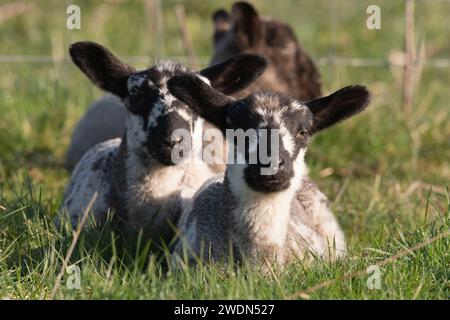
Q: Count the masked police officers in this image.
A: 0